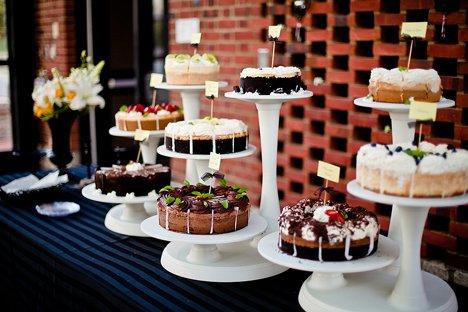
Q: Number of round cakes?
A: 9